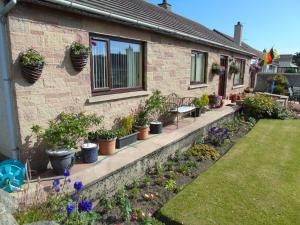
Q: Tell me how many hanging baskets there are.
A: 4